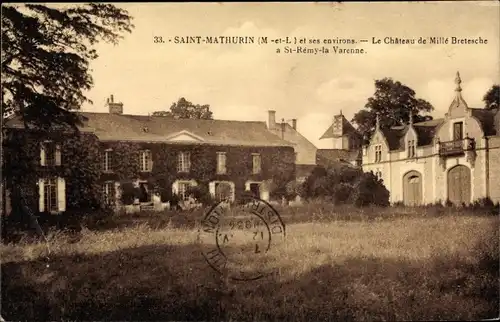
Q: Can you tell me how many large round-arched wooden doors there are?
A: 2